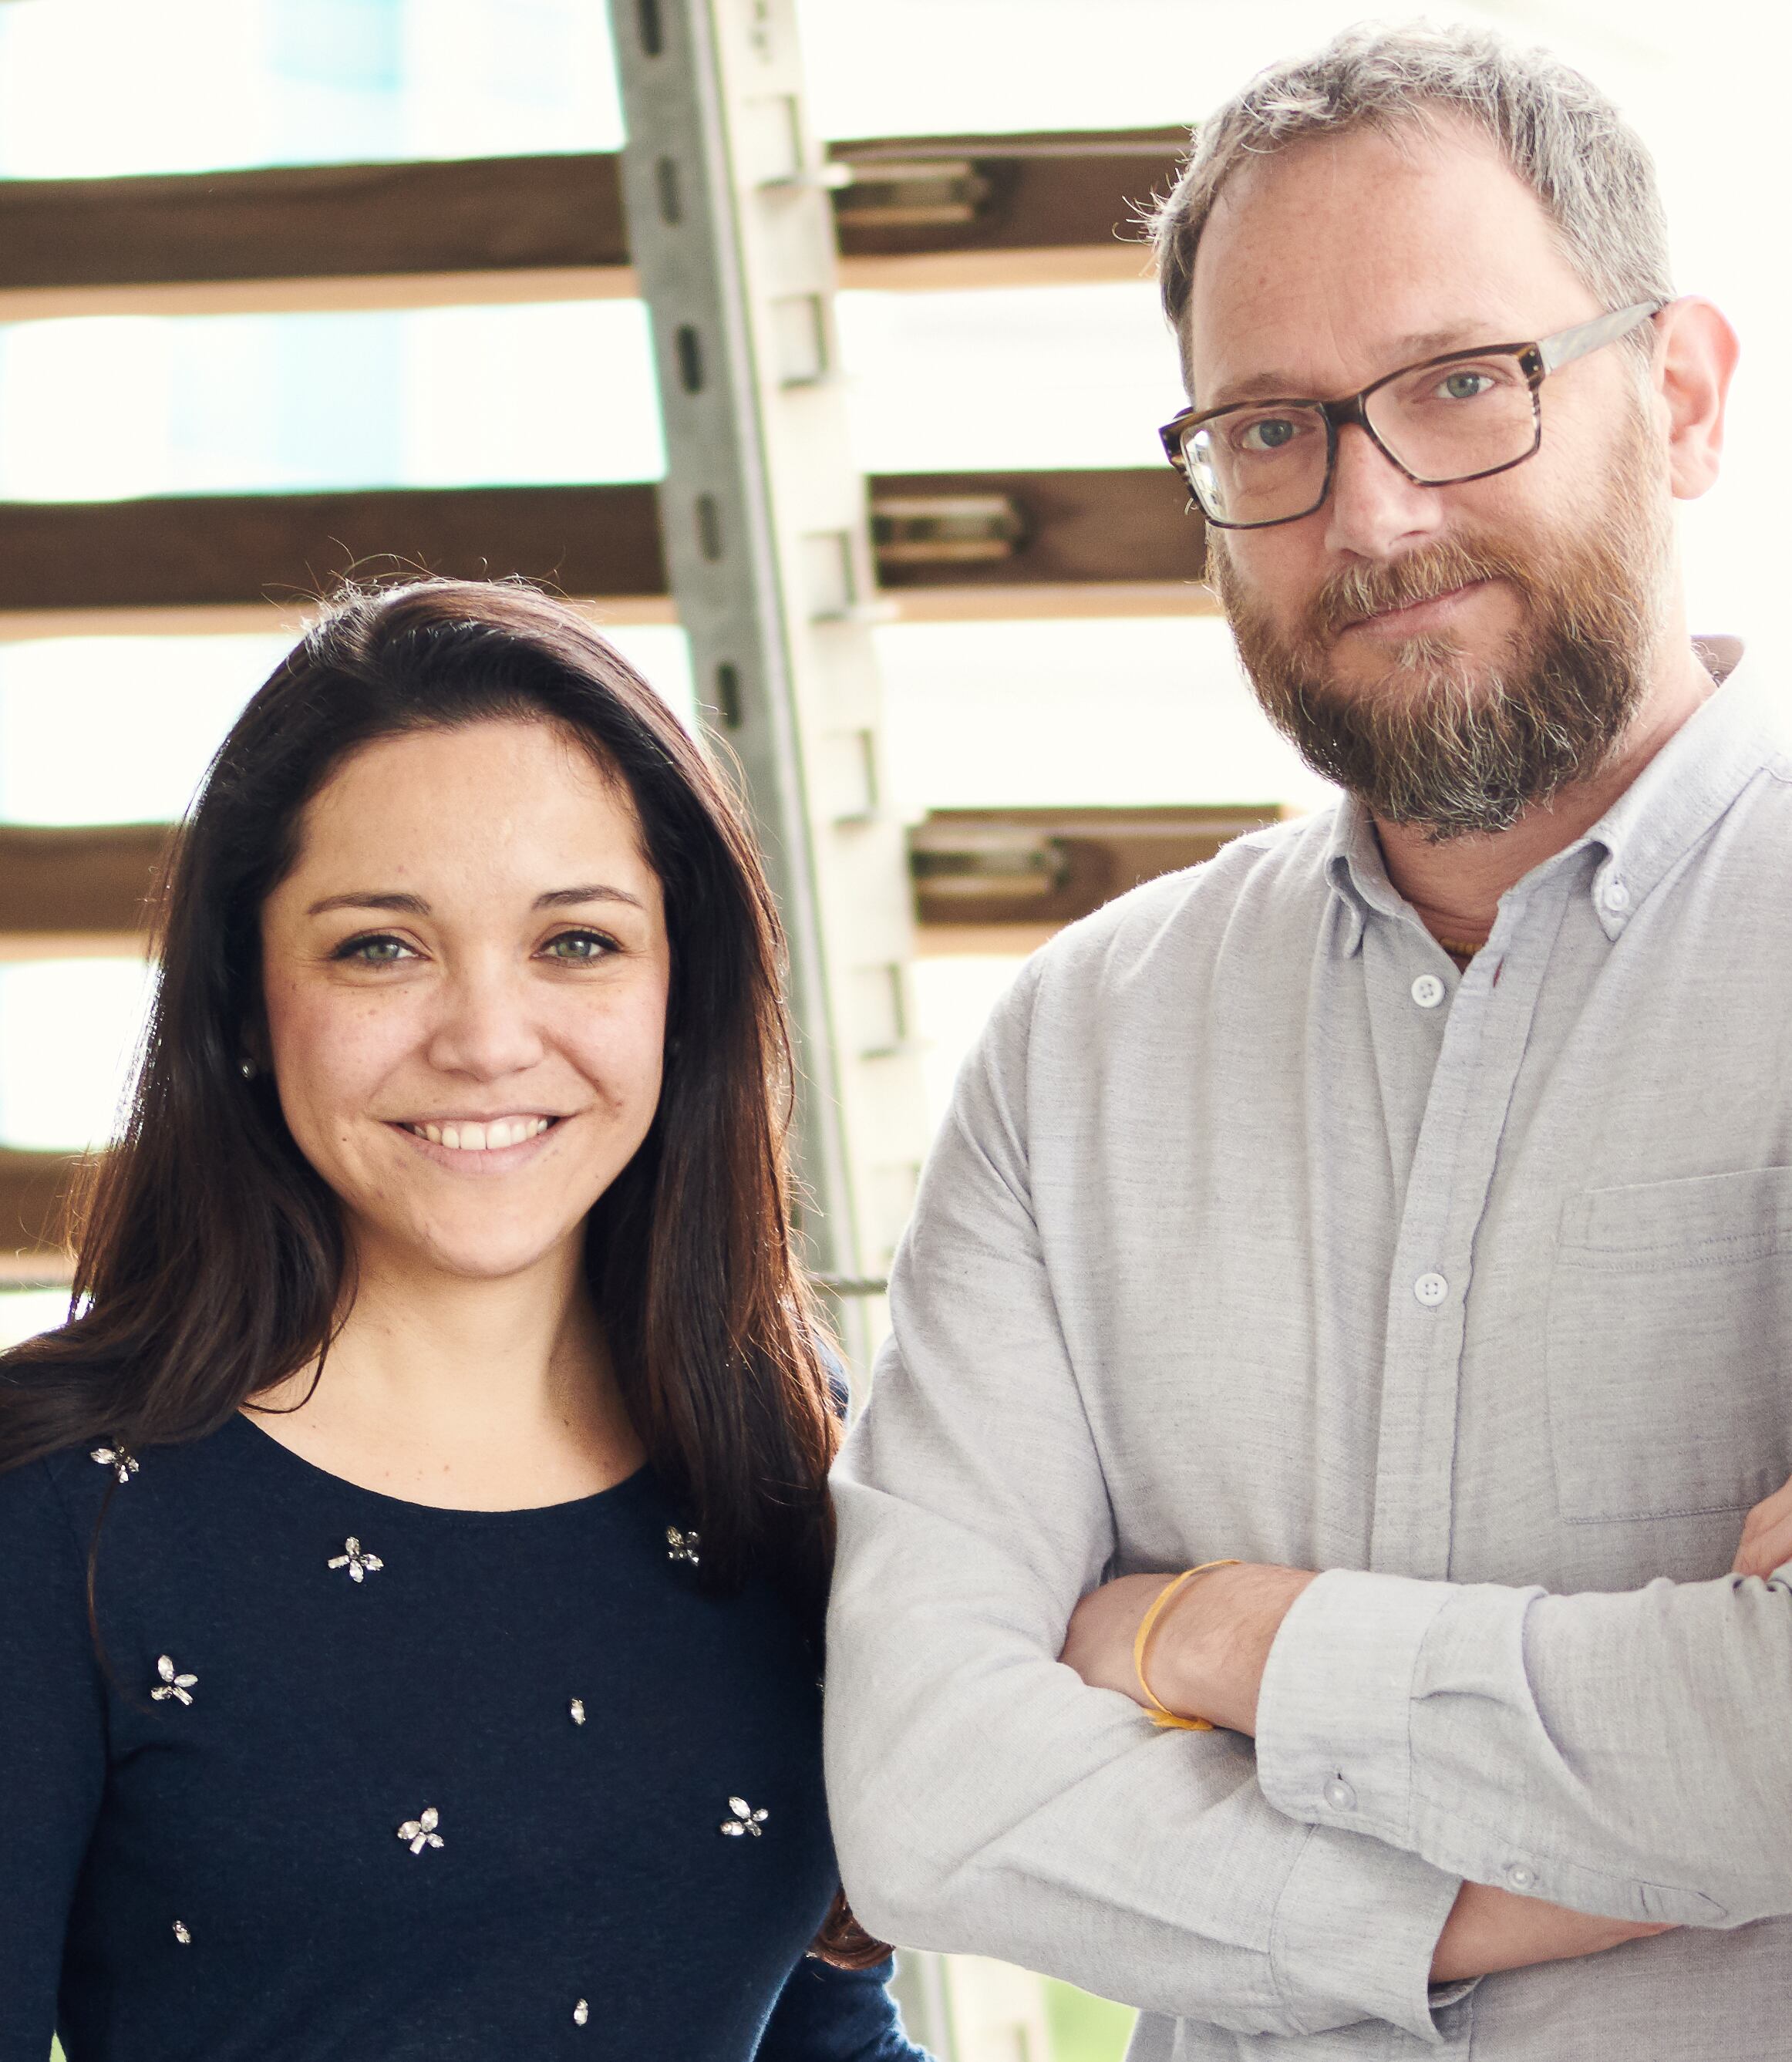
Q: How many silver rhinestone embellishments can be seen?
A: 9